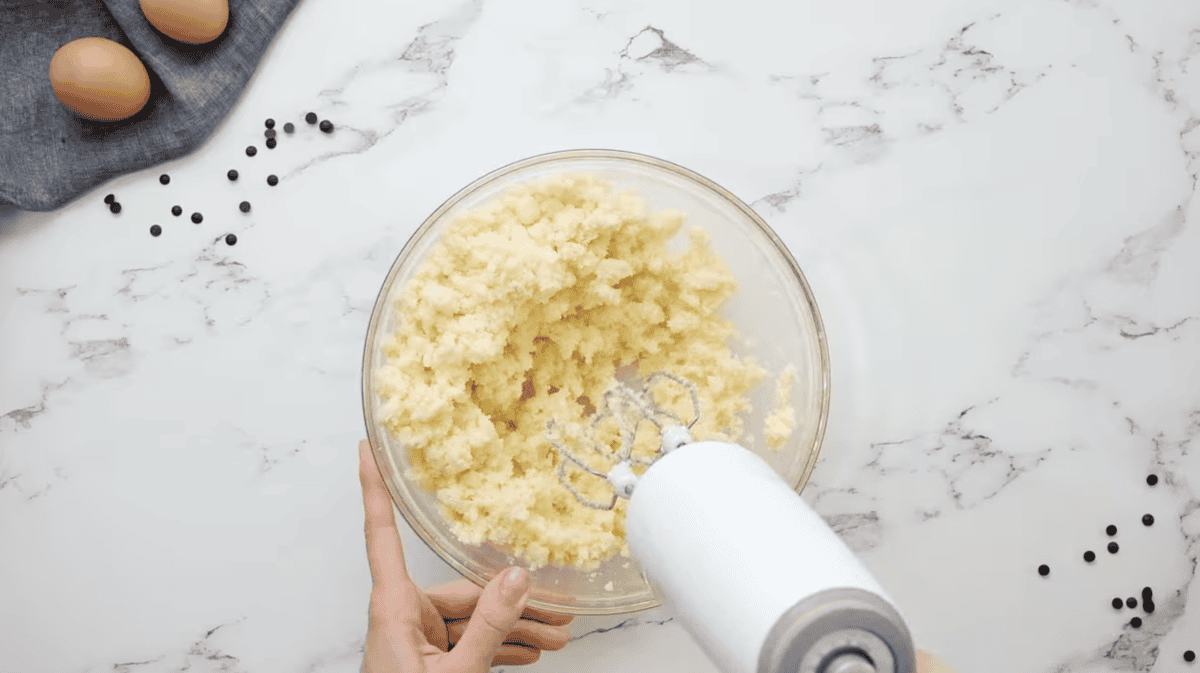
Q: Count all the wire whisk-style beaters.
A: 2